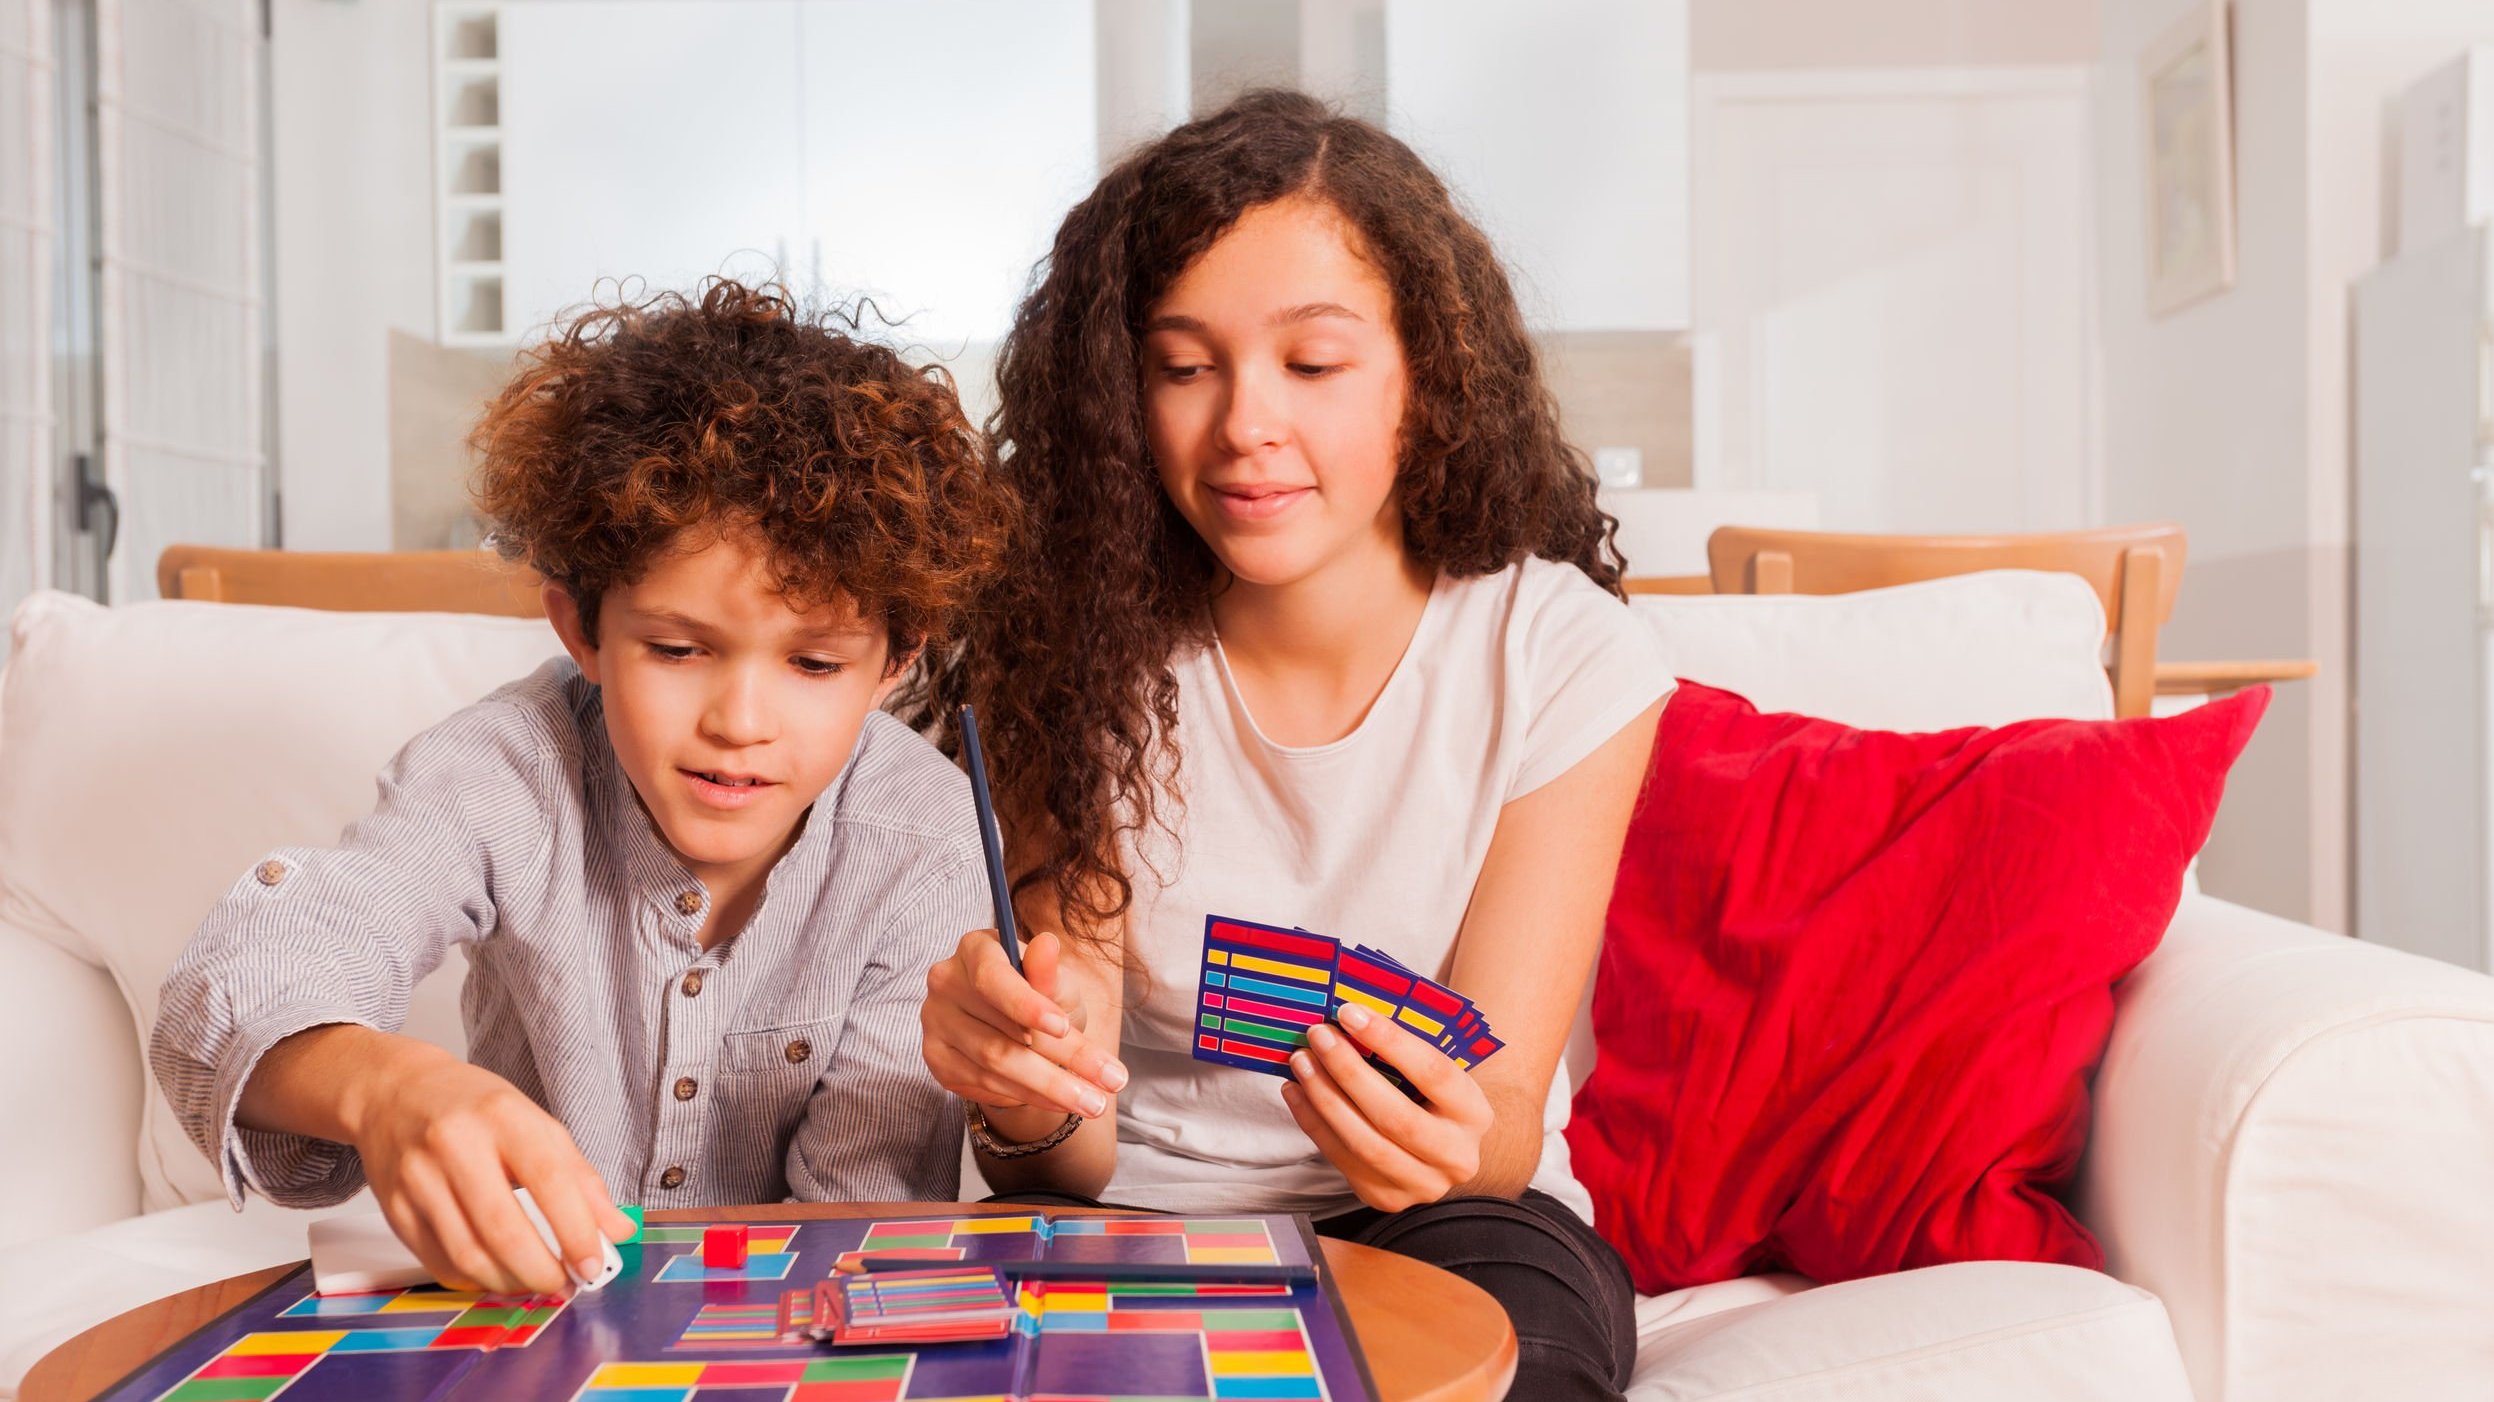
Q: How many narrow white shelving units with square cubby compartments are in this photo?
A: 1